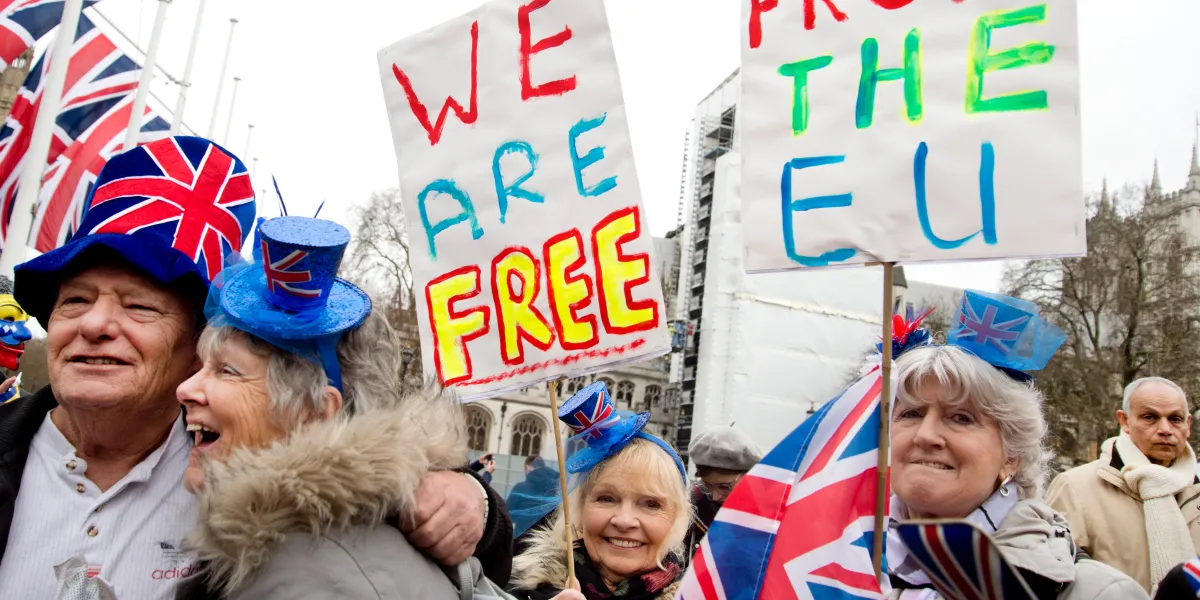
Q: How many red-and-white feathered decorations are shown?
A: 1